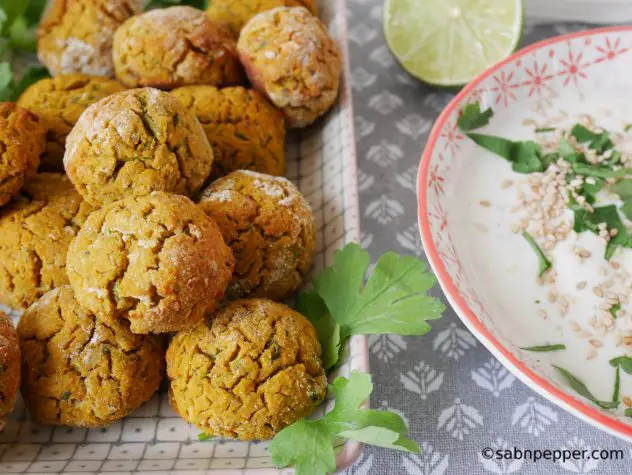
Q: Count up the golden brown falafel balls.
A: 14